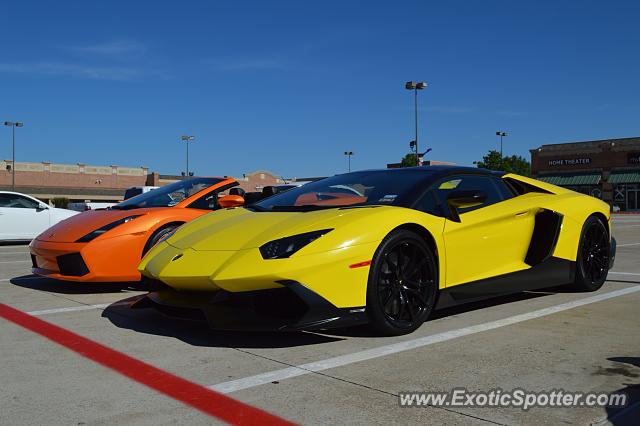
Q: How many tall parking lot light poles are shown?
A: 5